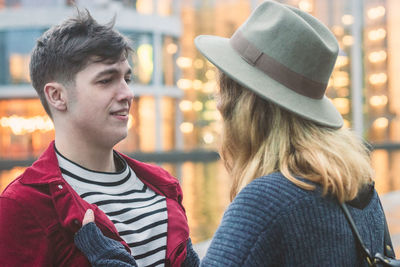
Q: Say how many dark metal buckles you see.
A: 0